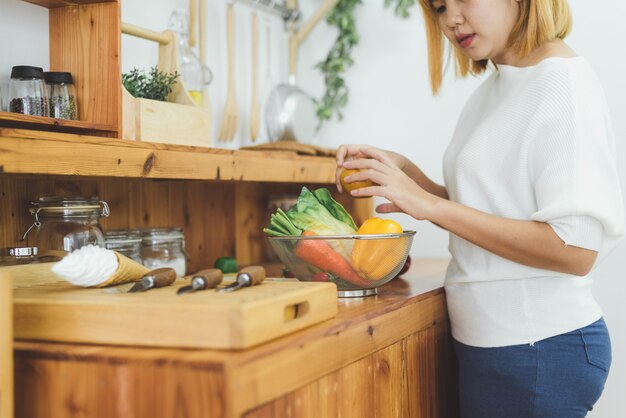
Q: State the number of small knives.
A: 3